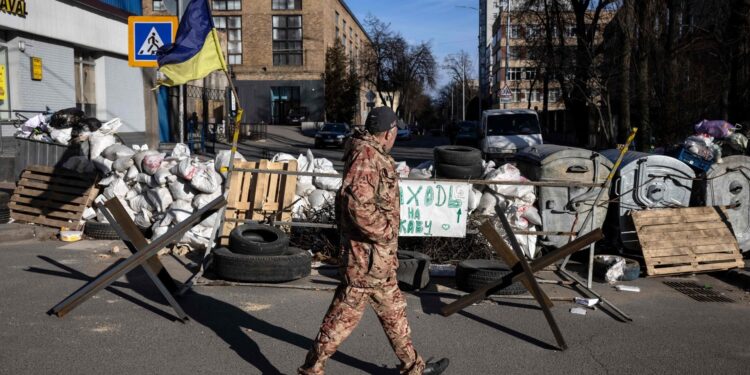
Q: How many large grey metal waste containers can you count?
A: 3